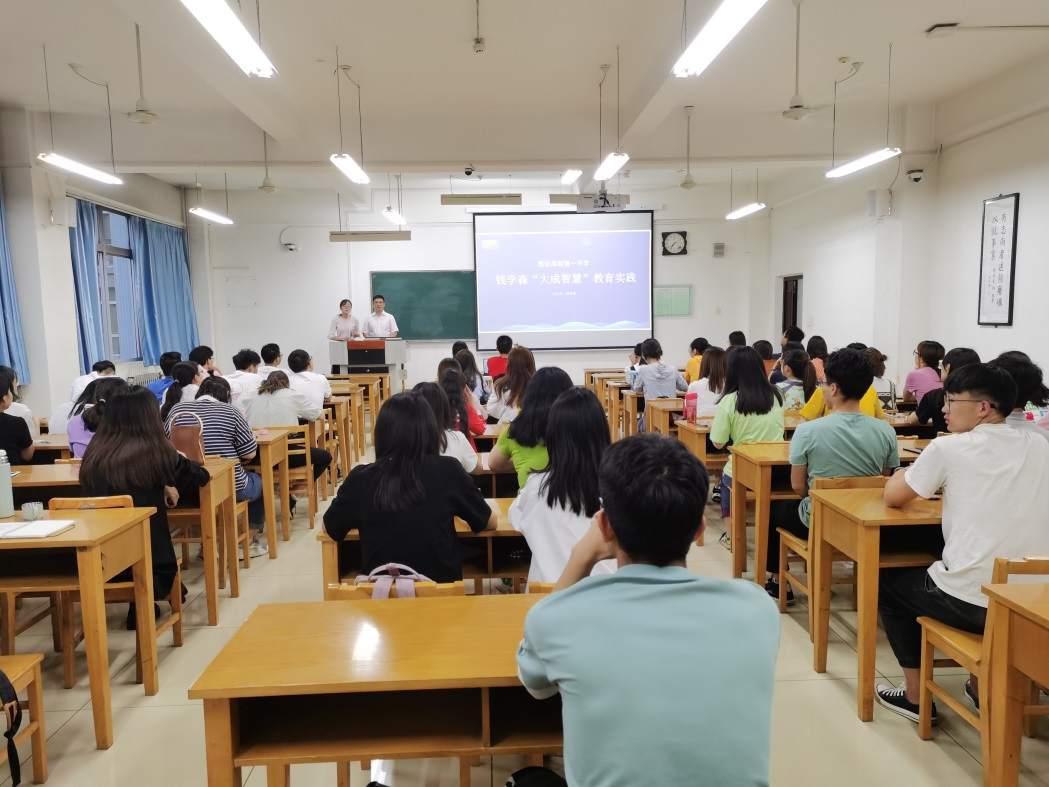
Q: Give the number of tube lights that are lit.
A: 10